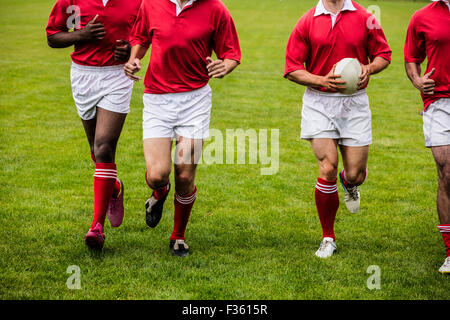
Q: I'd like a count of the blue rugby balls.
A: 0